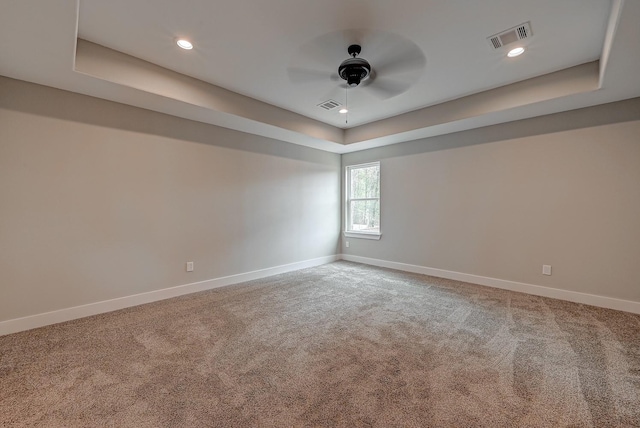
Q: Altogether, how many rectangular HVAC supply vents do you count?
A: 2